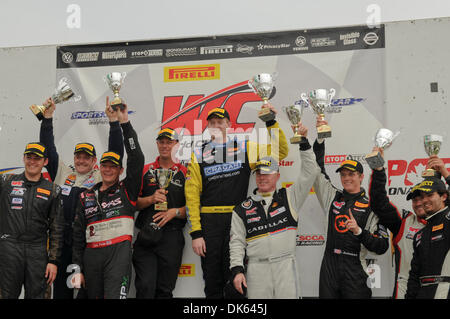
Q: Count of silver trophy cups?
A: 8